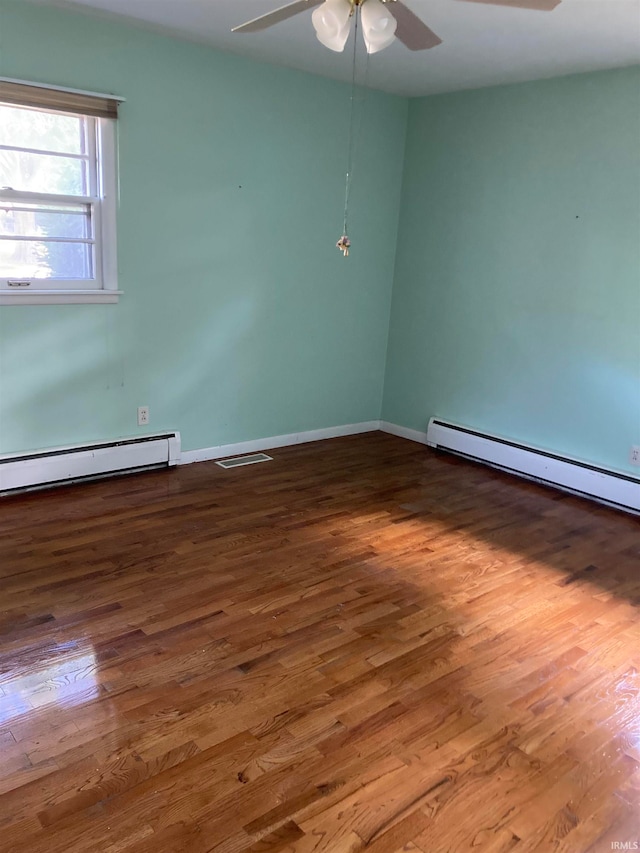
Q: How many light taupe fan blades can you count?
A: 3